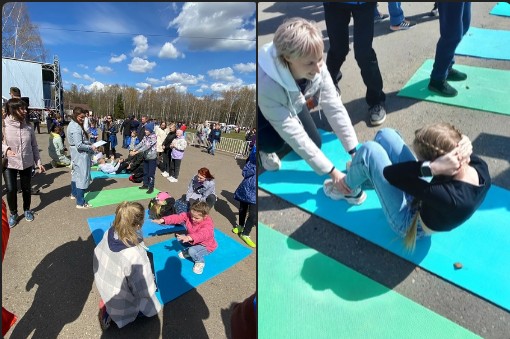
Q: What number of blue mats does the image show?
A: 6